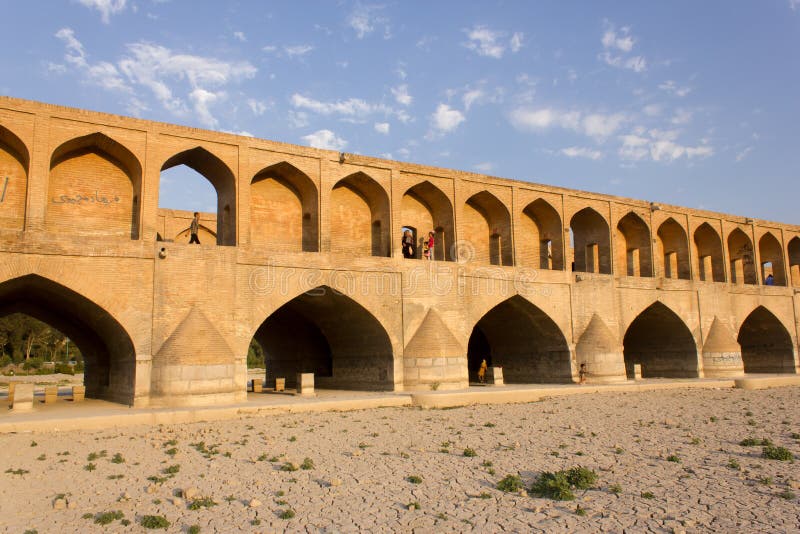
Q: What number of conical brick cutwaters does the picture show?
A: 4